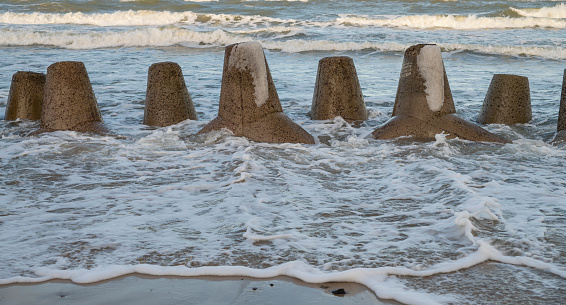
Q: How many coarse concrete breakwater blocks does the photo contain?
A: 8